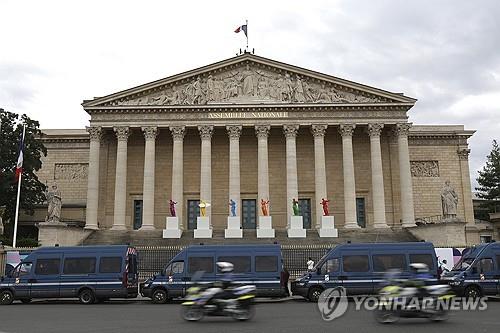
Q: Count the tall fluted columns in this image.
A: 12